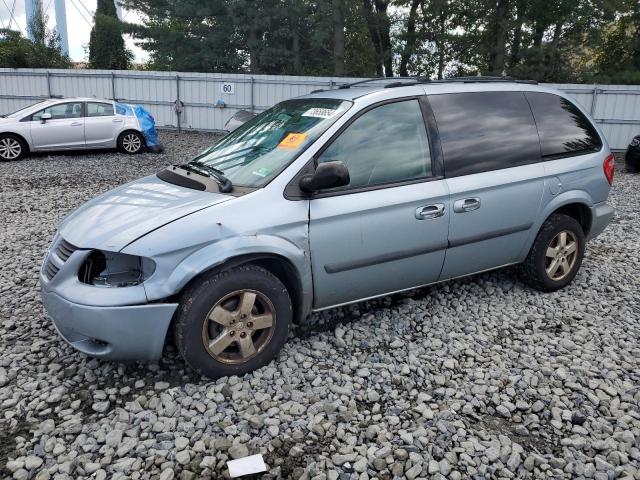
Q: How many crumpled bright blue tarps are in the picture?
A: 1